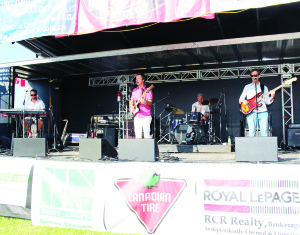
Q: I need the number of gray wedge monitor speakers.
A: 4